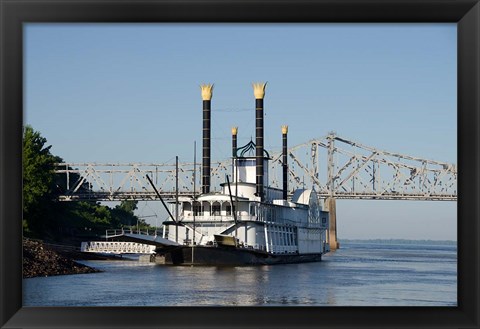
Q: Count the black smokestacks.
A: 4